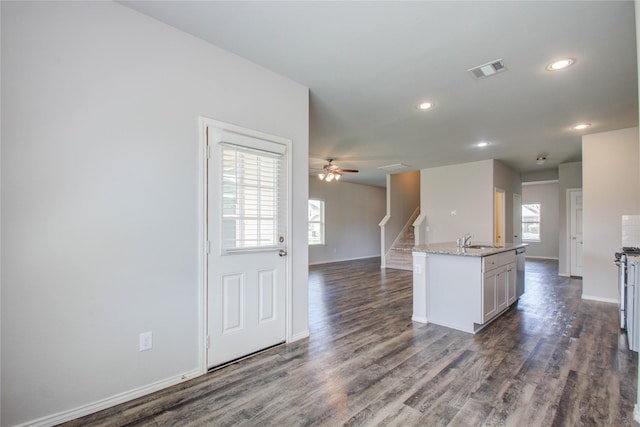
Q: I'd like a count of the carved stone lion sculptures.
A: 0